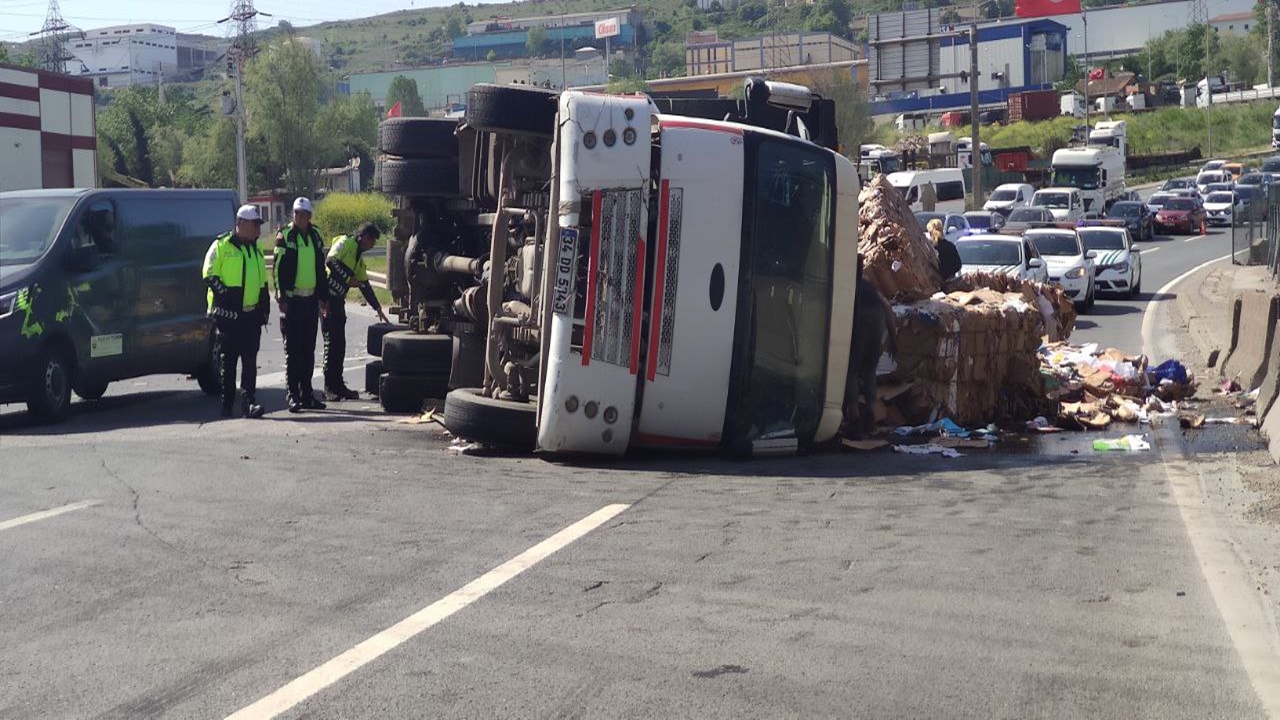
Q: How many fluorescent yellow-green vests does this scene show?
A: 3